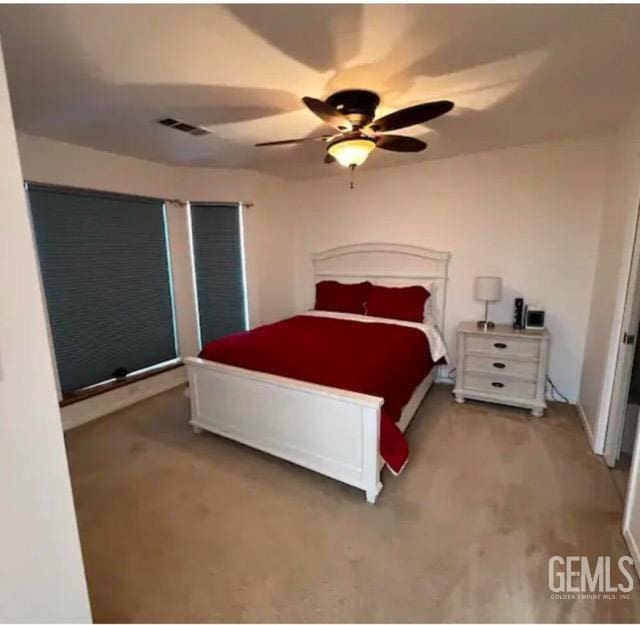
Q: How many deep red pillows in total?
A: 2